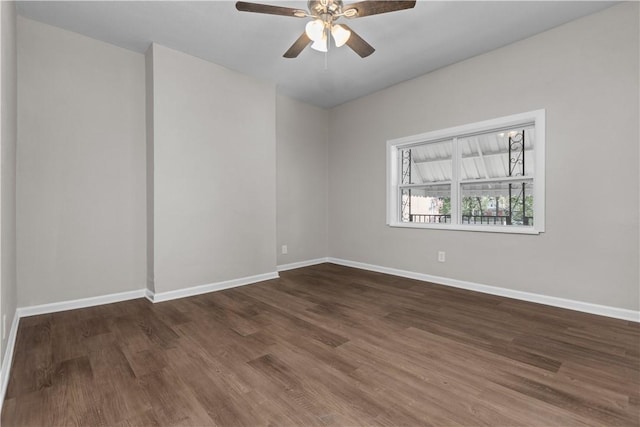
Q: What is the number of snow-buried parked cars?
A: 0